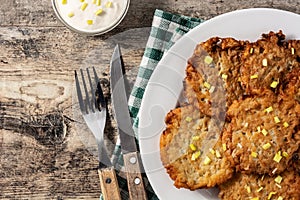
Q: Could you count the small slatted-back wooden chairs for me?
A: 0